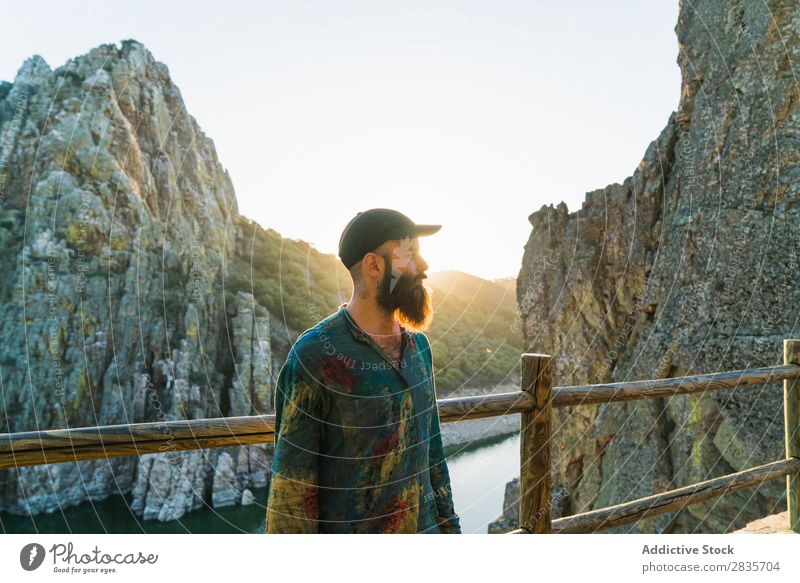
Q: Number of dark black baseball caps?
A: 1